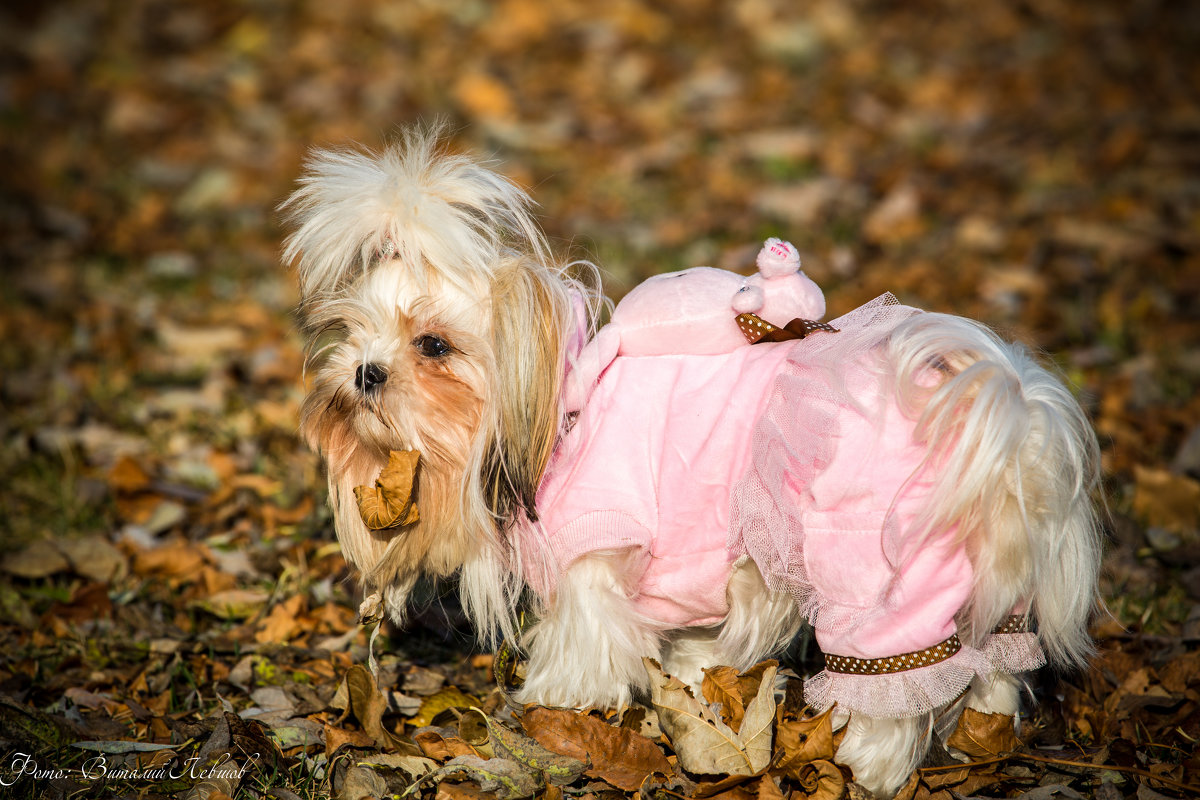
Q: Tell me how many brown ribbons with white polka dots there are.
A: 3